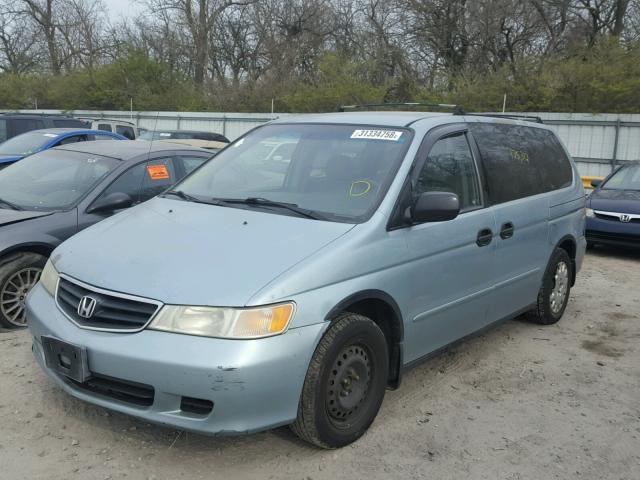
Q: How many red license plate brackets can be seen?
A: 0